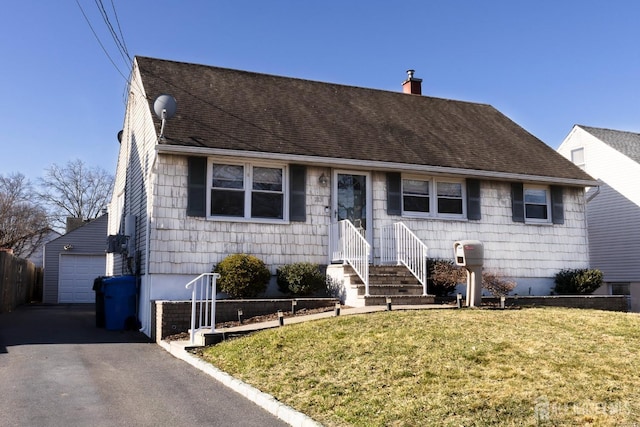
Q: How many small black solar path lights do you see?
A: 7